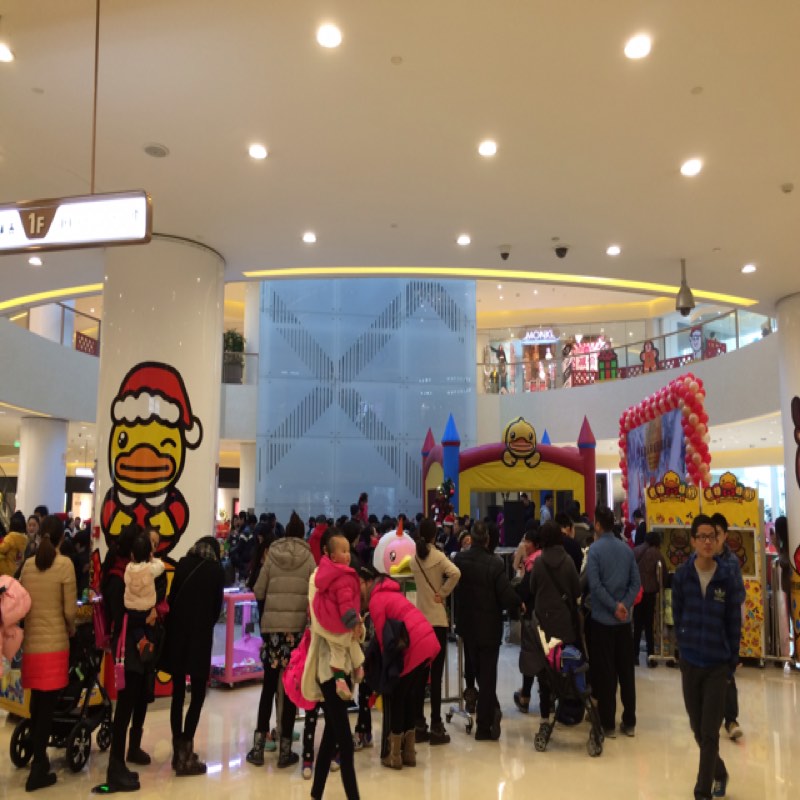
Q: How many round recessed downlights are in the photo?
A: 11